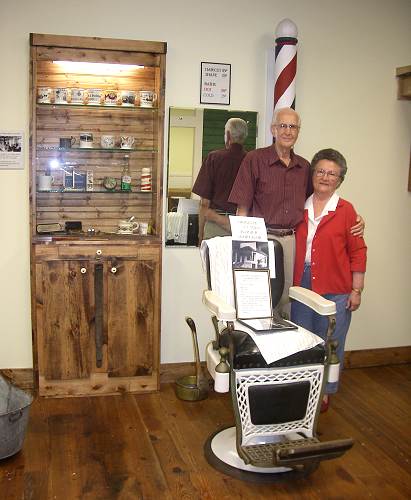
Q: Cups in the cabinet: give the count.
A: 13